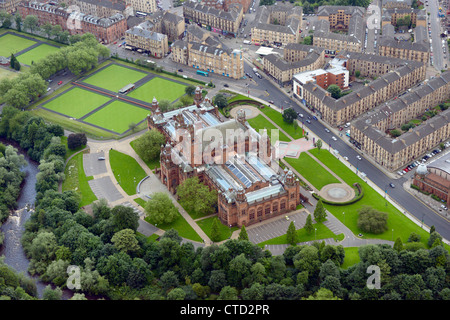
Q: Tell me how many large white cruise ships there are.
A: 0